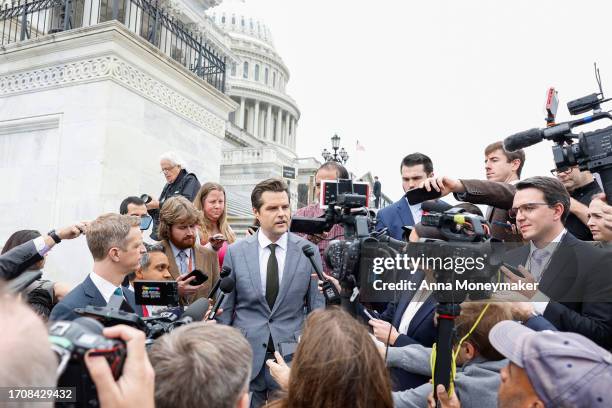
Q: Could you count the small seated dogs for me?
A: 0